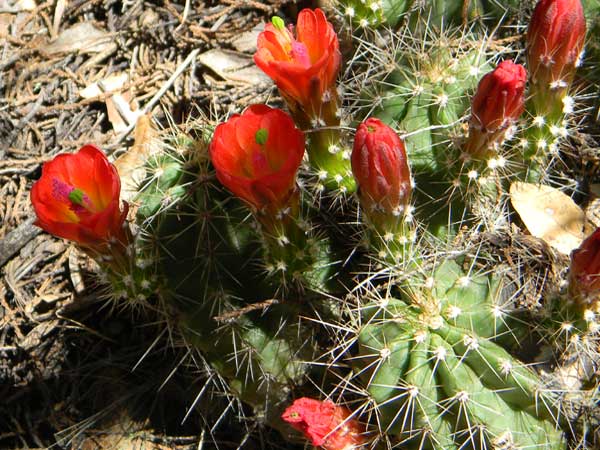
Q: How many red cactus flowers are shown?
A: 8